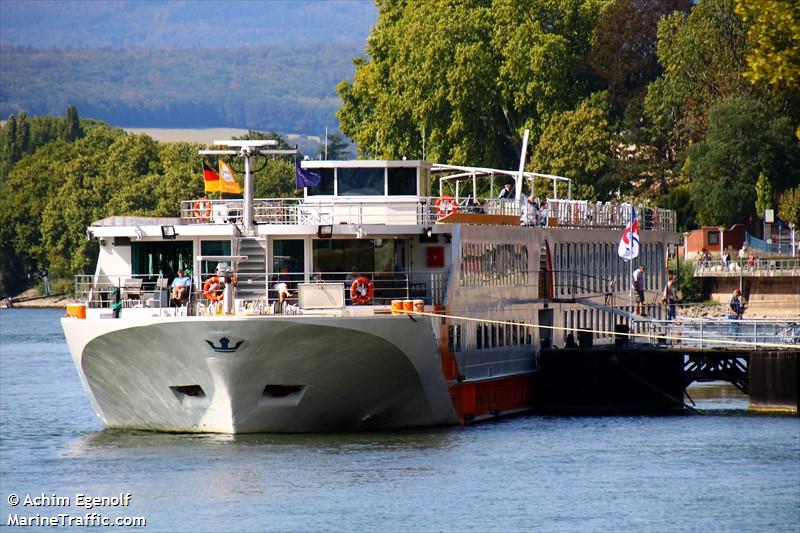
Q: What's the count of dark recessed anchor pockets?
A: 2